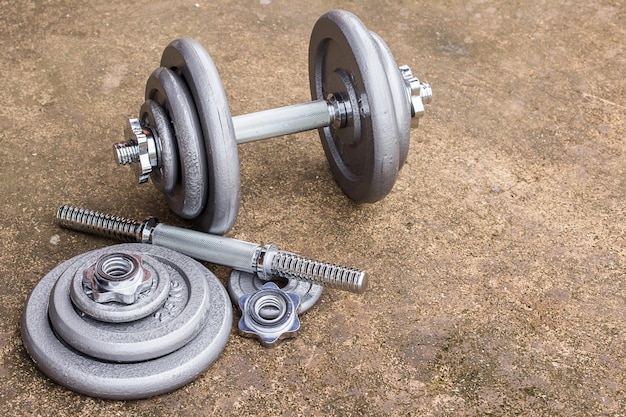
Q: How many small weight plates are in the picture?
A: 3